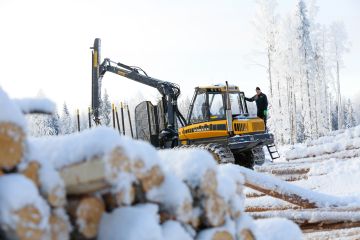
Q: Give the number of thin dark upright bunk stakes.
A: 6